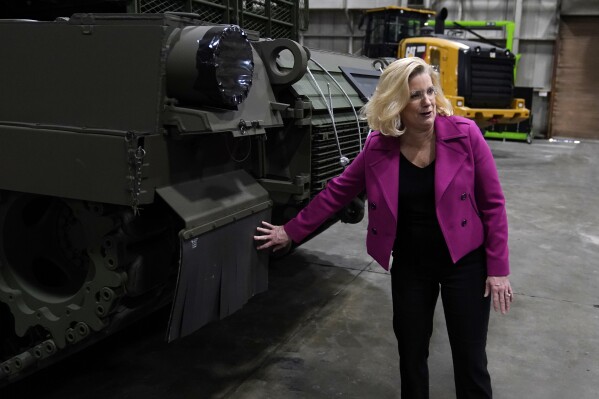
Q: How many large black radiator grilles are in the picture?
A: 1